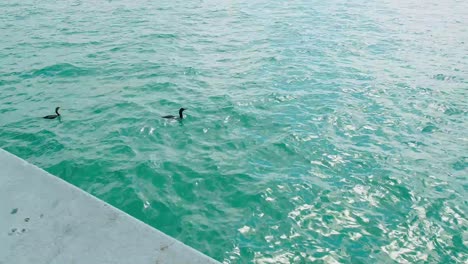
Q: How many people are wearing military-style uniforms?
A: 0